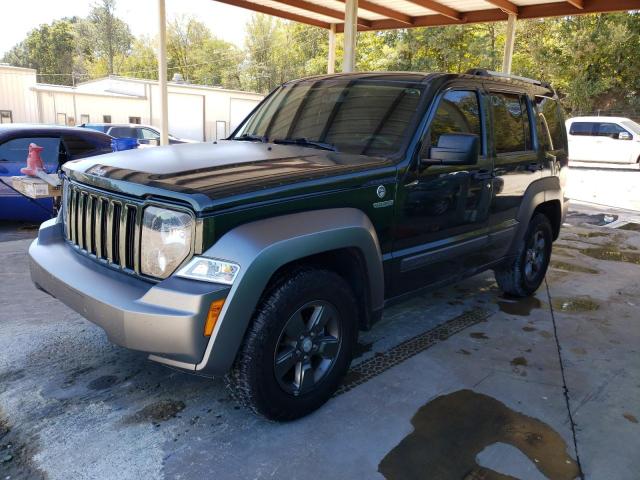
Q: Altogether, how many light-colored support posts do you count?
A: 4